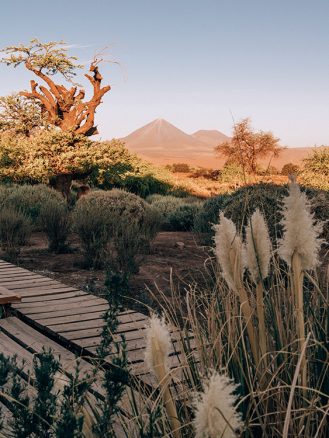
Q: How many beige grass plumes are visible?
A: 5